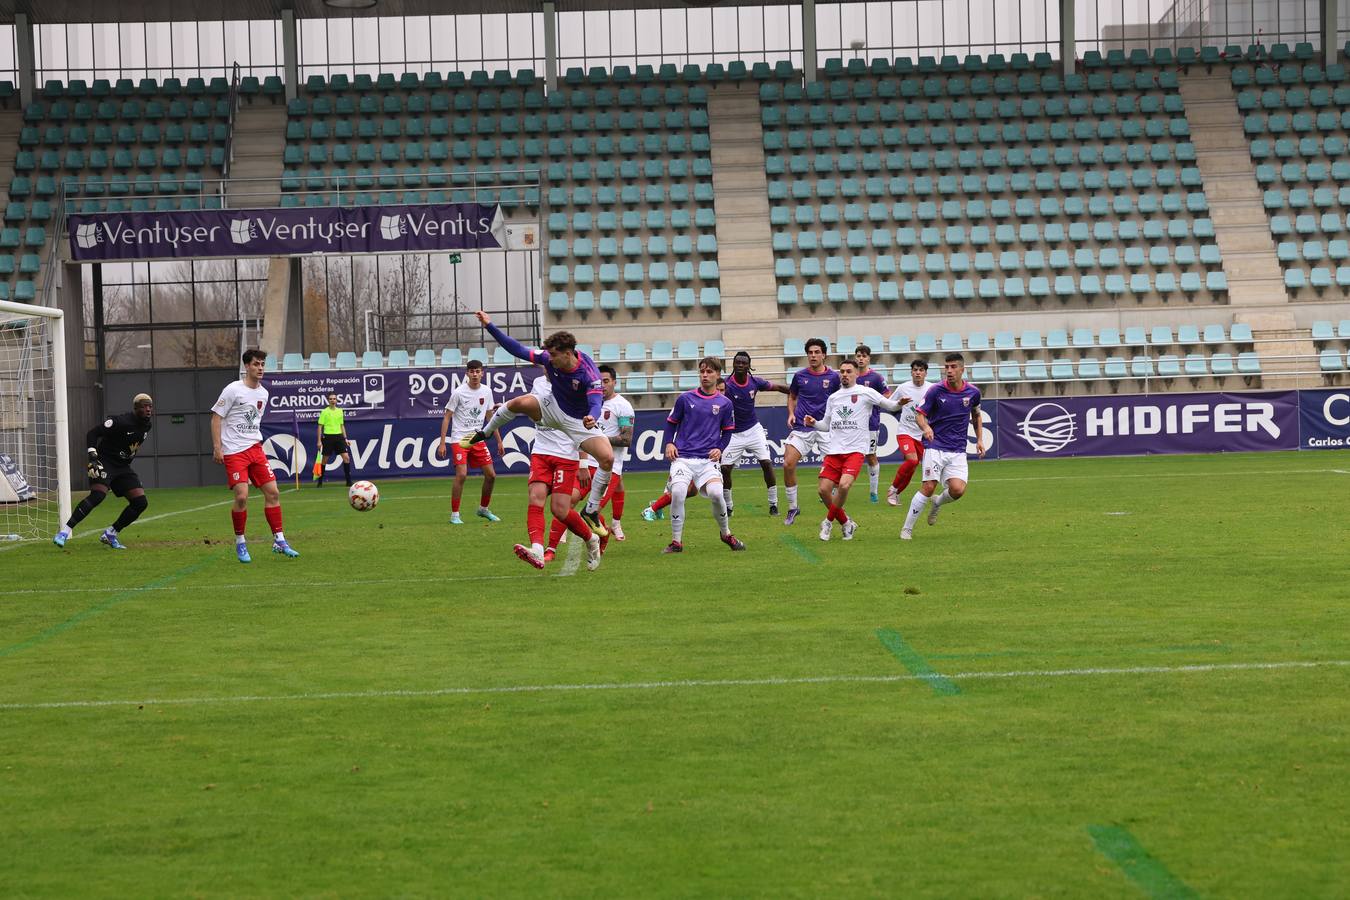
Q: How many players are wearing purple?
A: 6